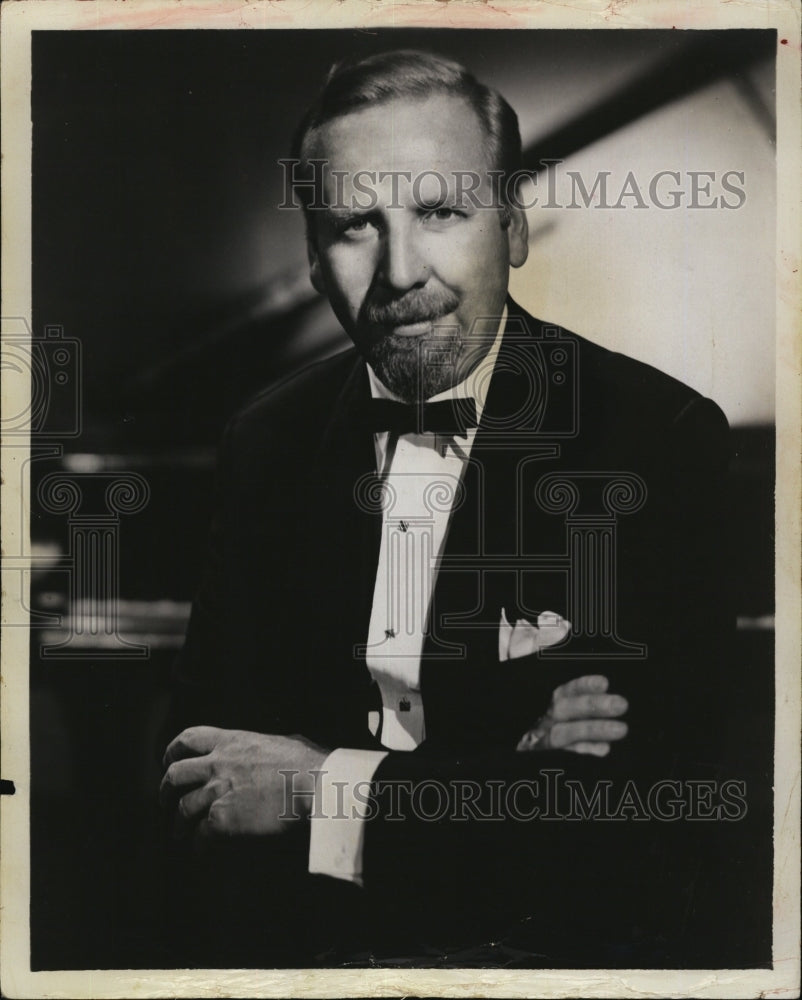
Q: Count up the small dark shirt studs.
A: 3